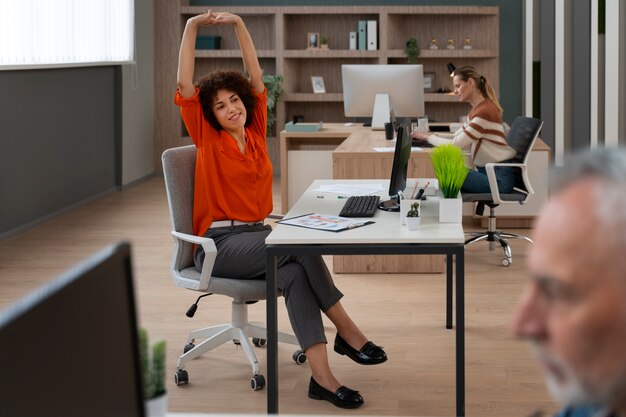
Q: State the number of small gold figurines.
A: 3